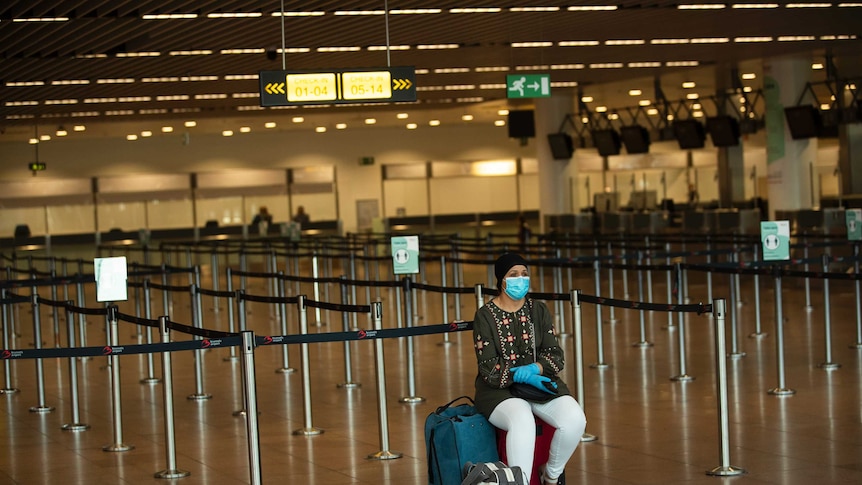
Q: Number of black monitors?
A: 7